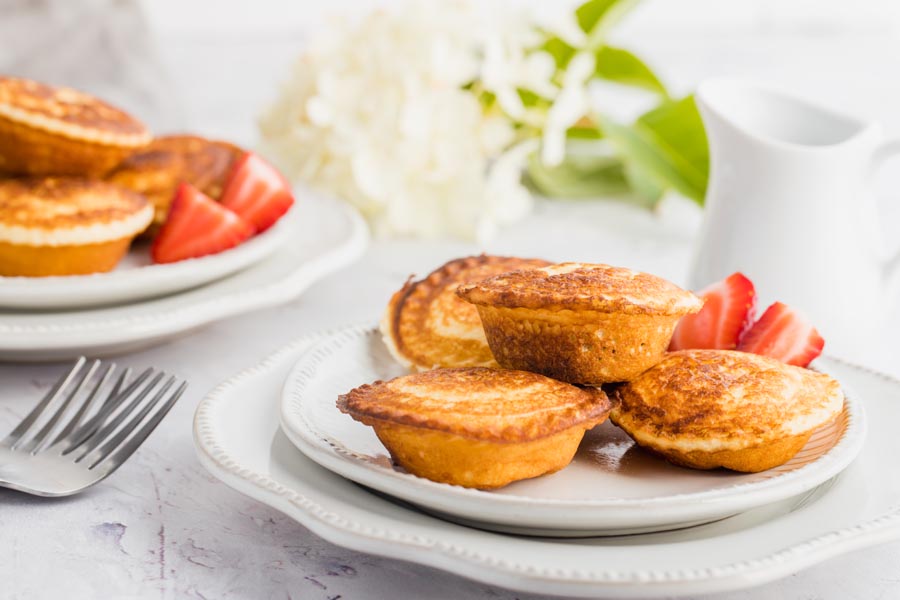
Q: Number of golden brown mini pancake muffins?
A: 7